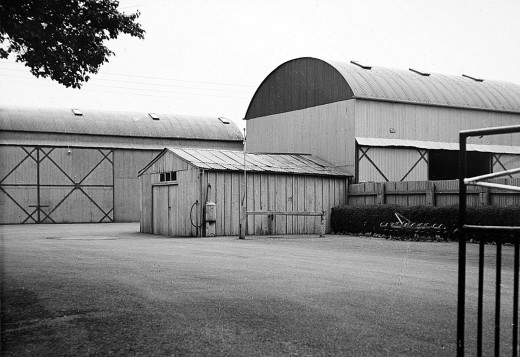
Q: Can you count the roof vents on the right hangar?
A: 3